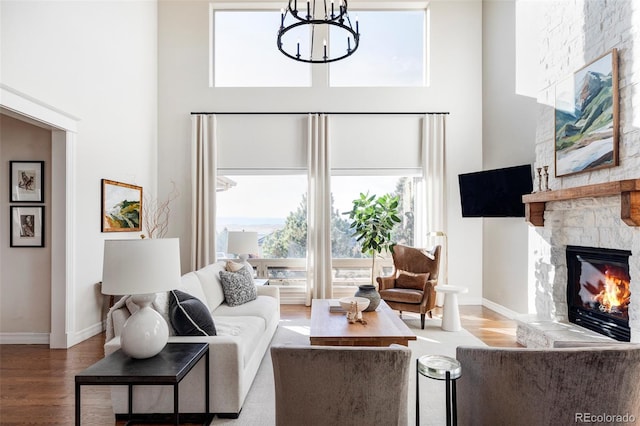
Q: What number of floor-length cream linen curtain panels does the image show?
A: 3